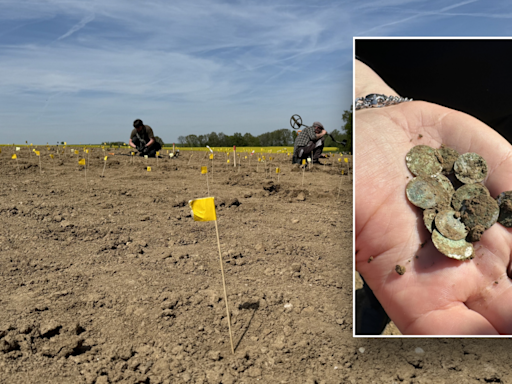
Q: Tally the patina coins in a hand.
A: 11